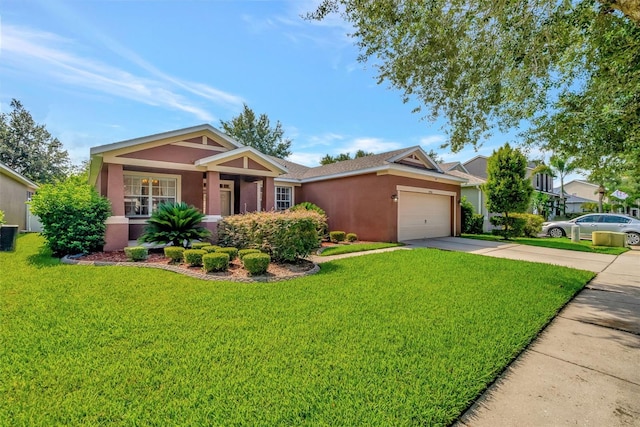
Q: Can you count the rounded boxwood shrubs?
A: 11